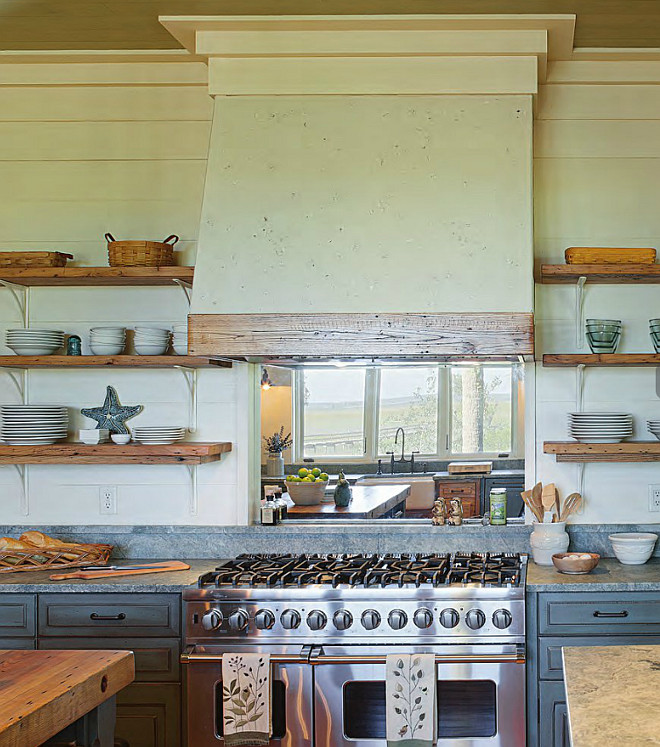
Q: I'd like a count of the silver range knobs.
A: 12